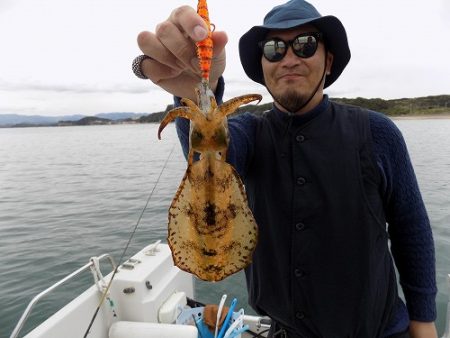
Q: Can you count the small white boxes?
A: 1